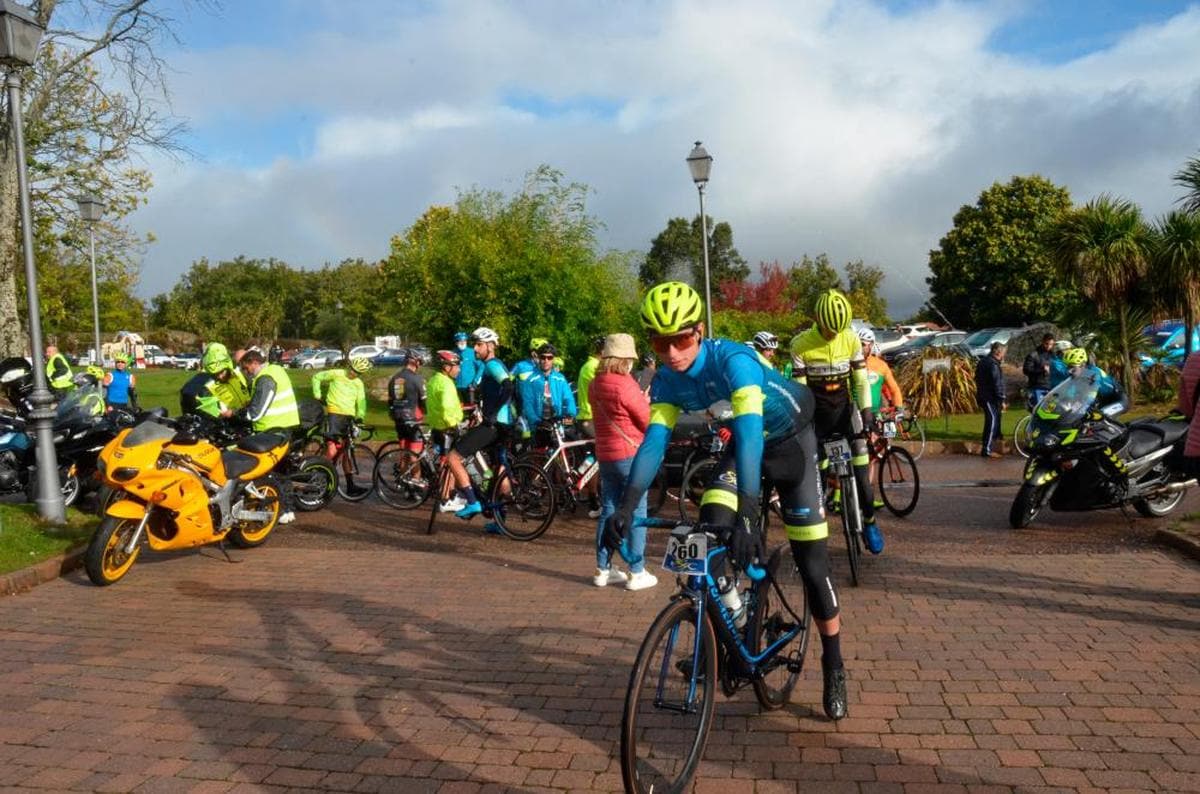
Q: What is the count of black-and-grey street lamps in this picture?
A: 3